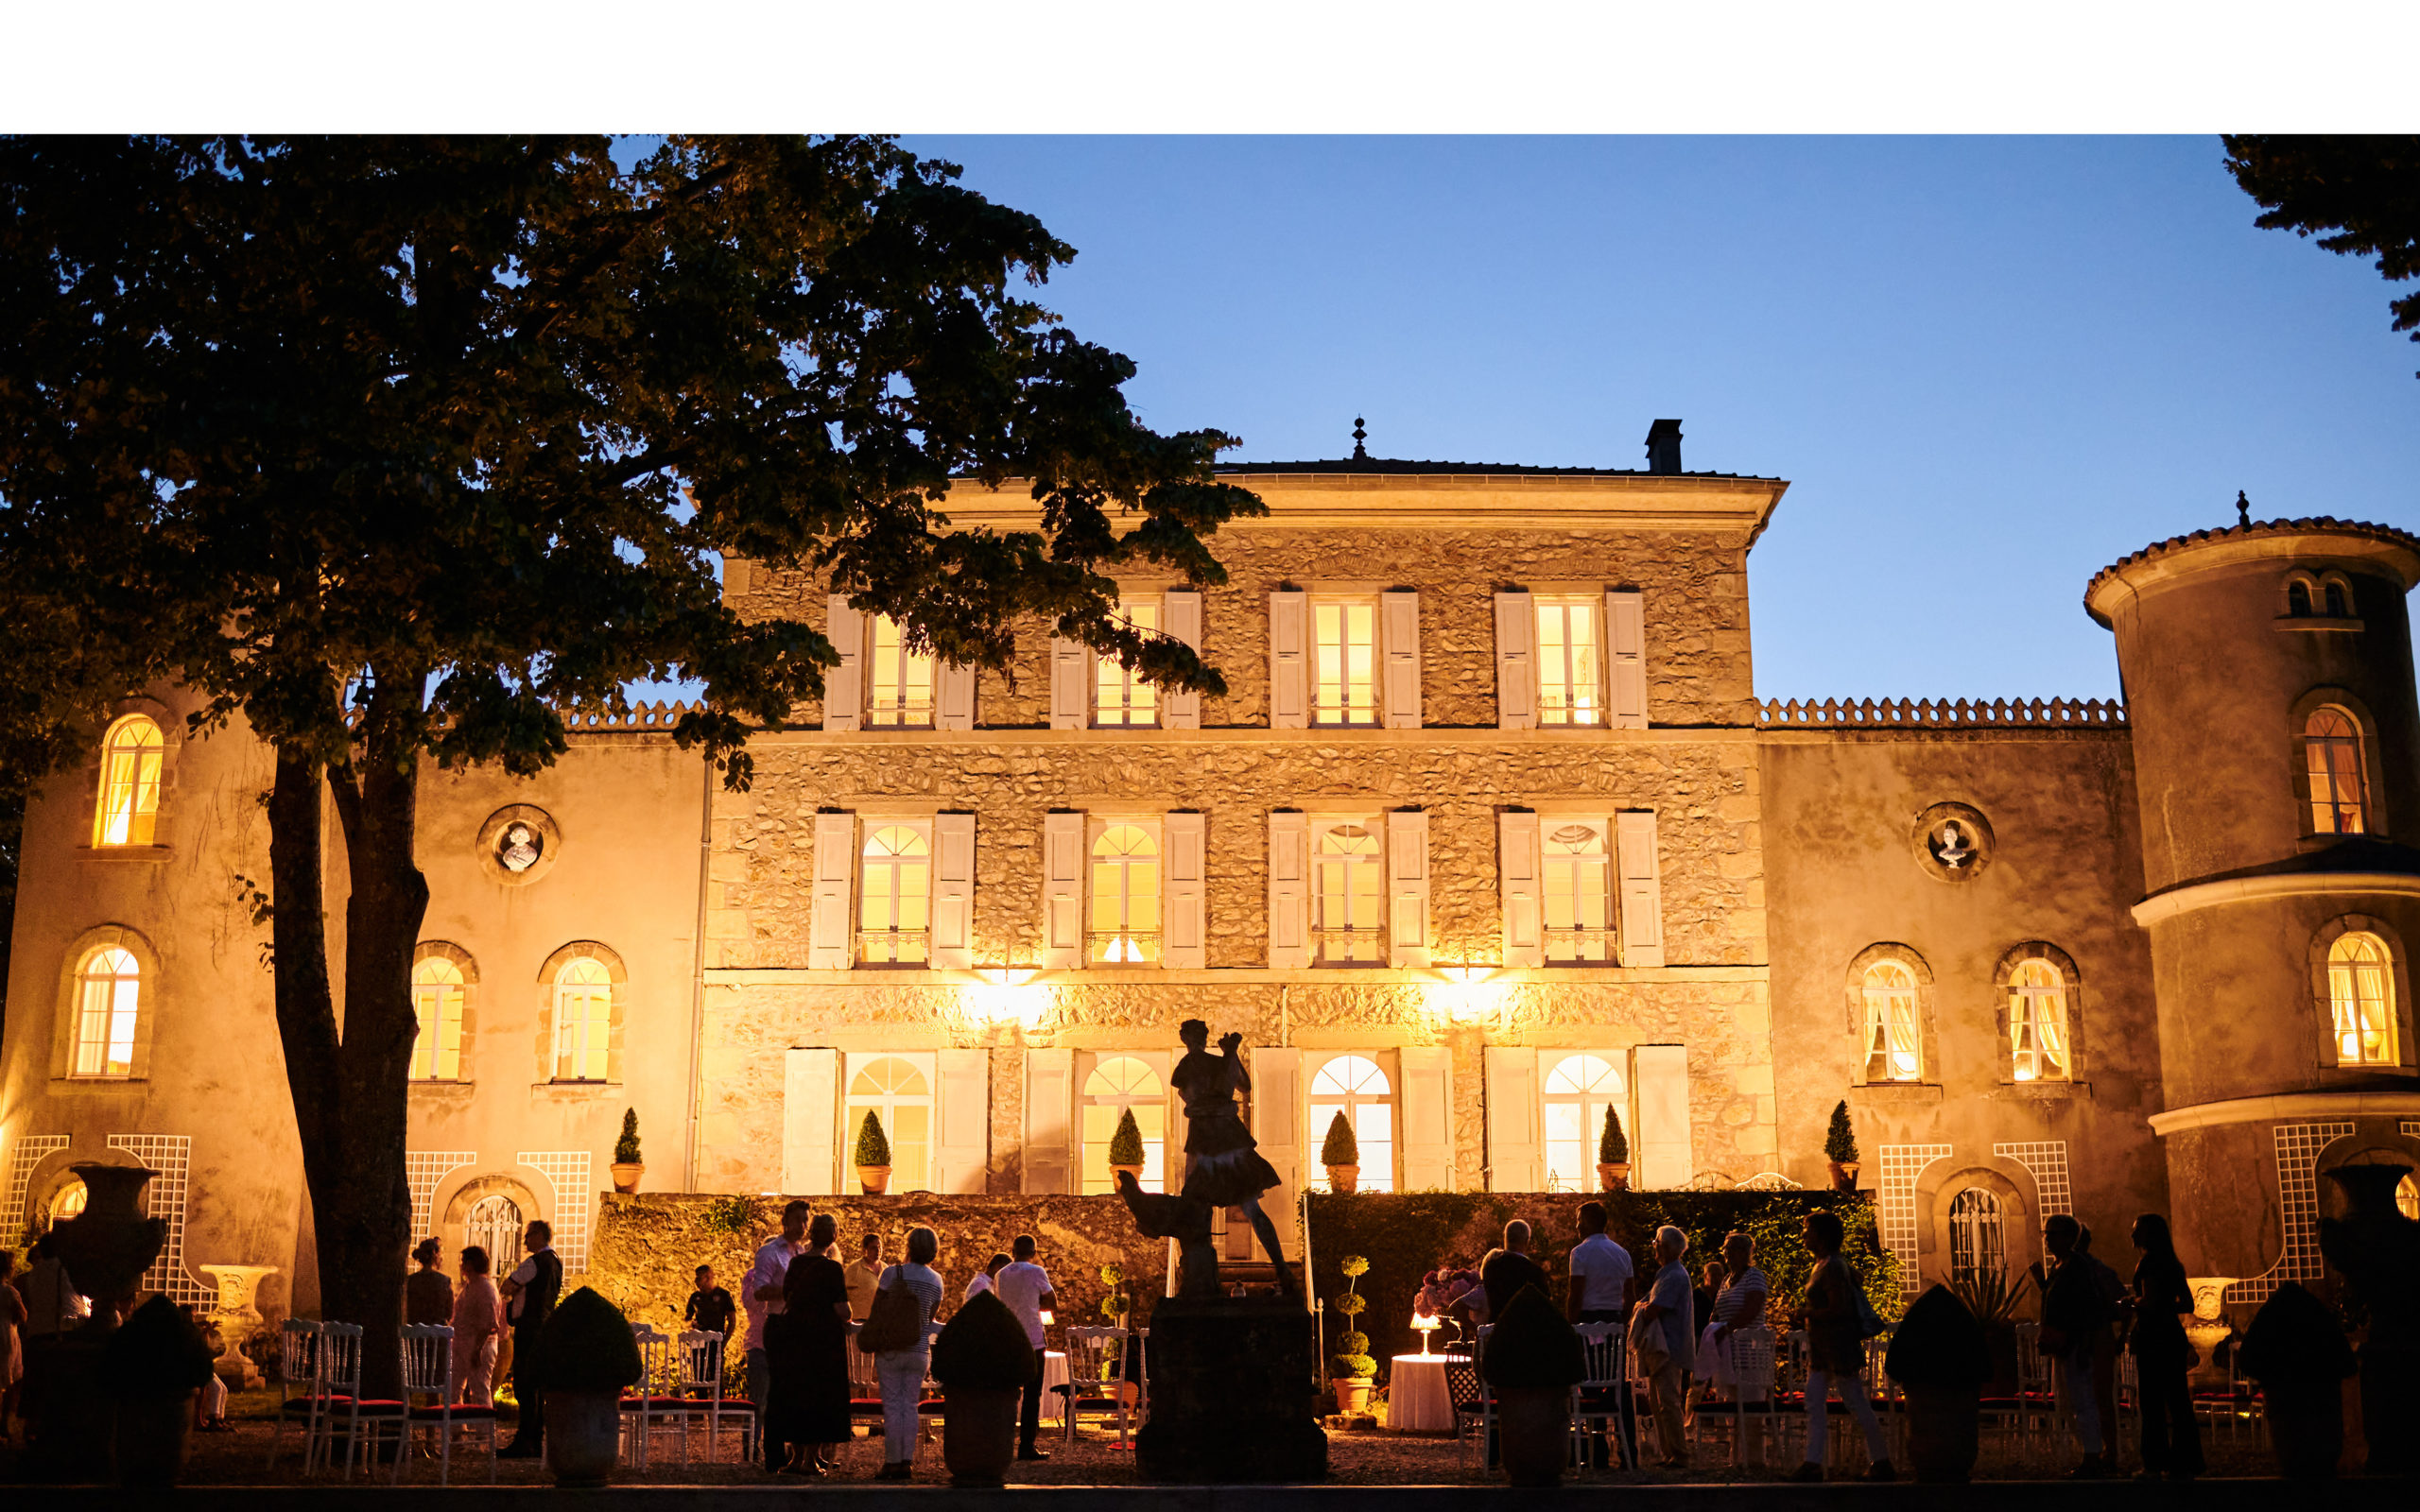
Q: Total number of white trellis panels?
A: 8